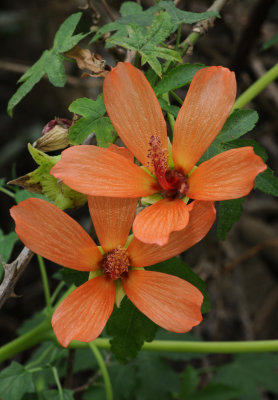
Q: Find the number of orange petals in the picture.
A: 10